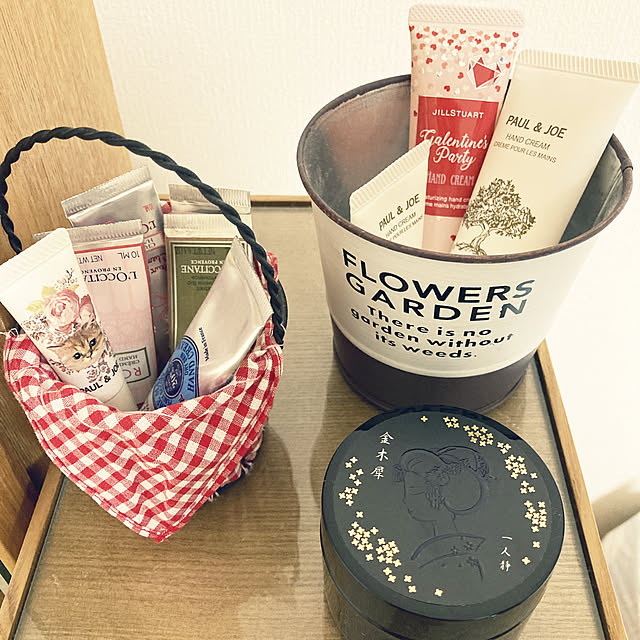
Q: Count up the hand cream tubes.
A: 9